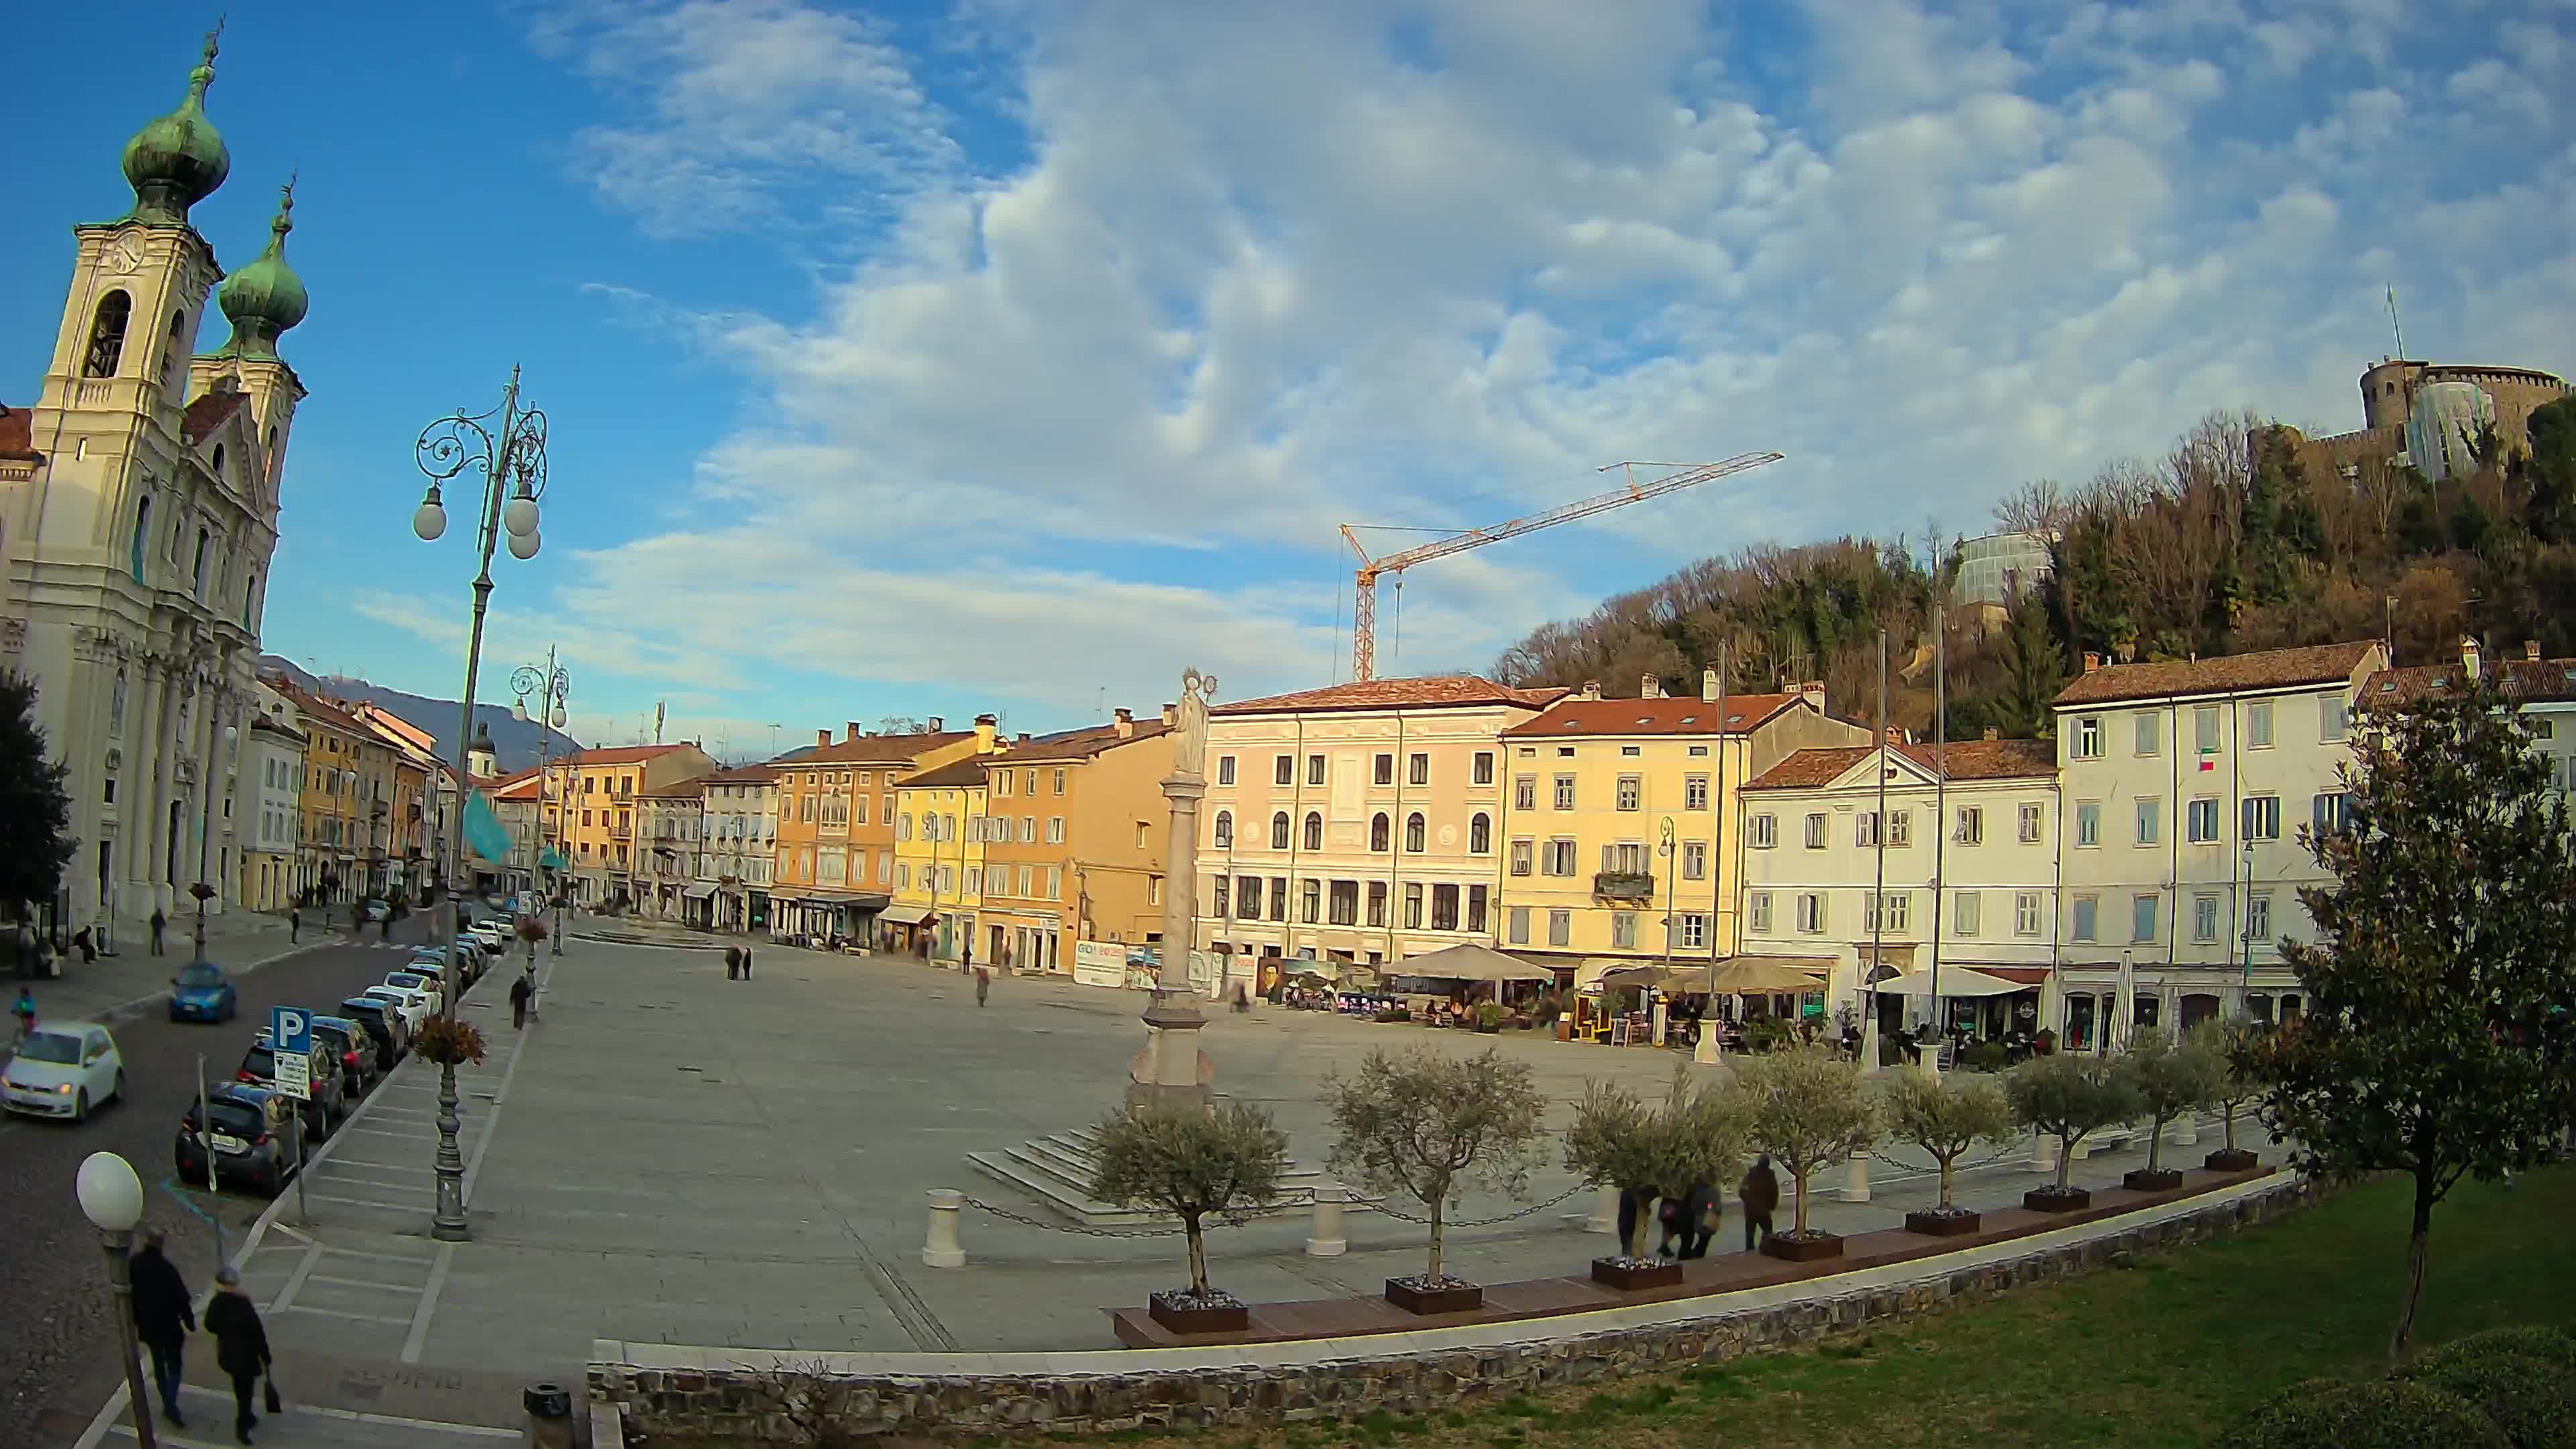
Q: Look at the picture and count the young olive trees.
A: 8